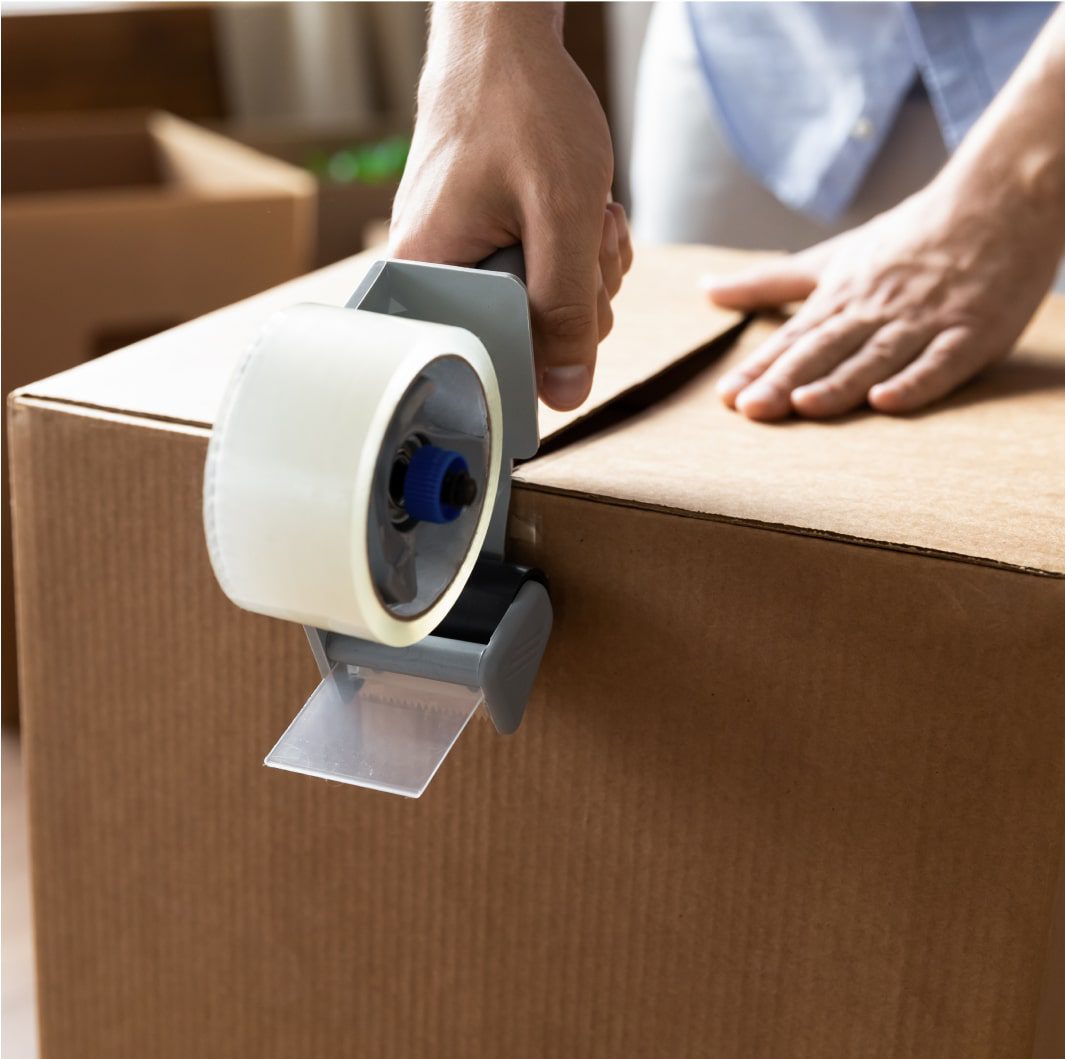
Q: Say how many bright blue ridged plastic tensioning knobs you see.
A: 1